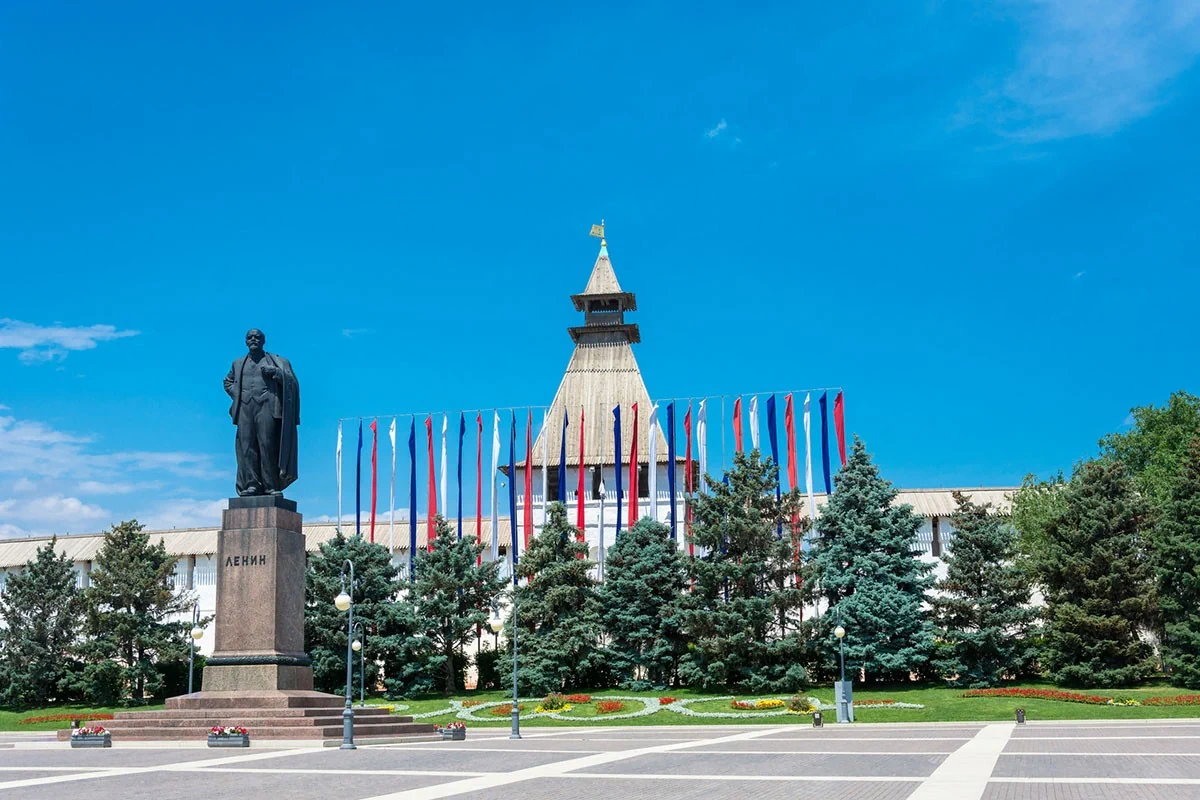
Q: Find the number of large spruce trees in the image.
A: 11